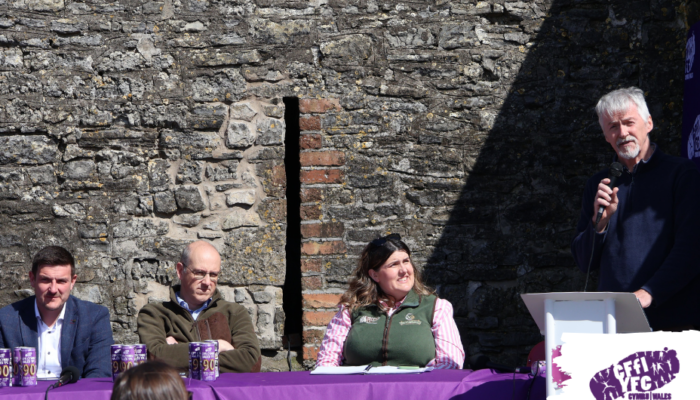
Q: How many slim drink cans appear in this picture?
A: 9